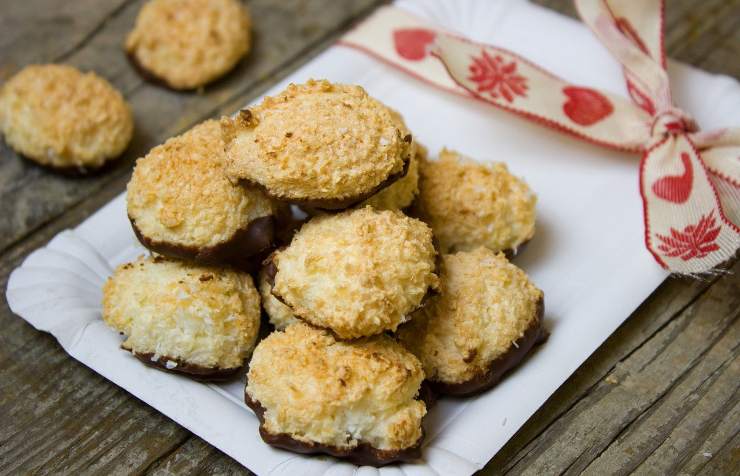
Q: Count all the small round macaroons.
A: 11